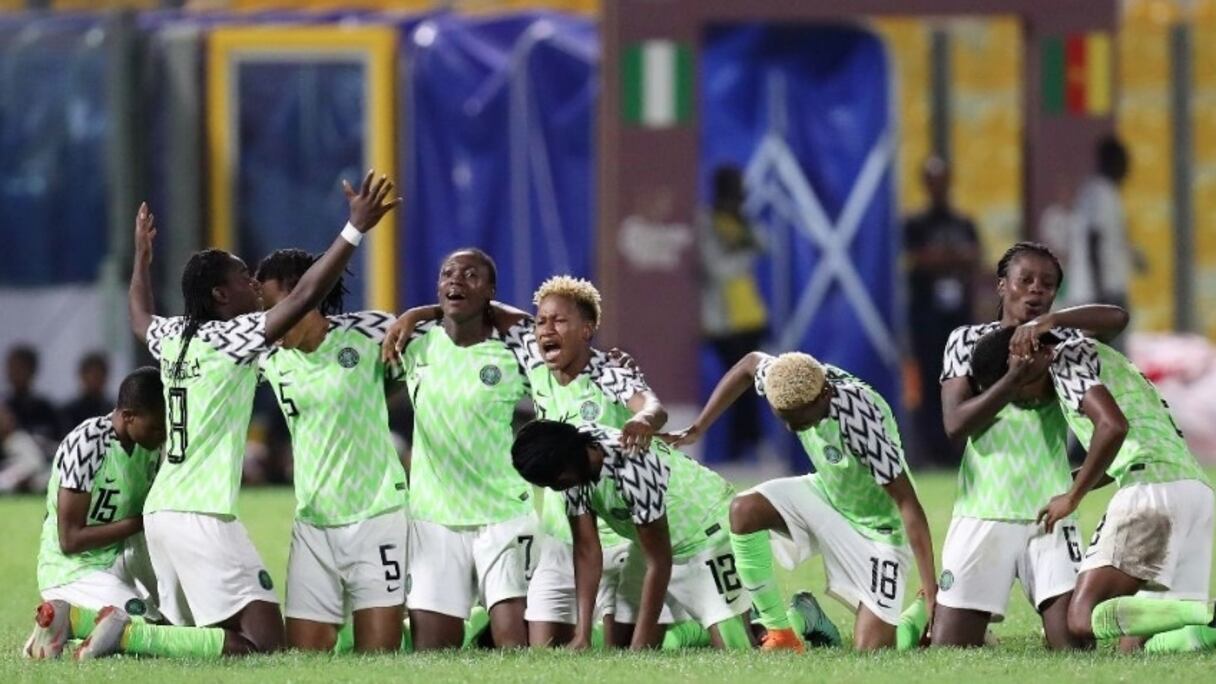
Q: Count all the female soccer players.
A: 9